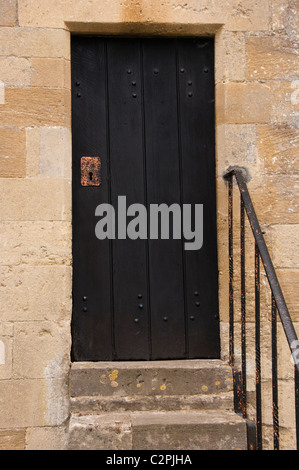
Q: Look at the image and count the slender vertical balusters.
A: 5